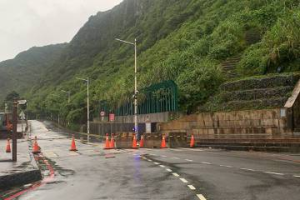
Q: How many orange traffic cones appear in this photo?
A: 9